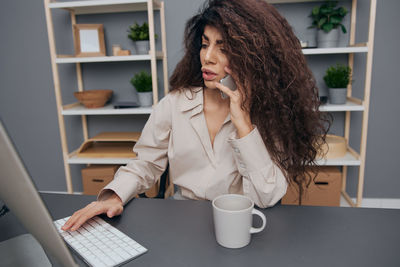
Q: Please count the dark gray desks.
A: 1